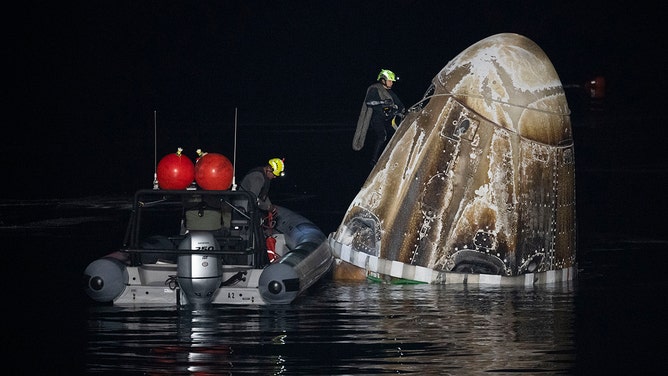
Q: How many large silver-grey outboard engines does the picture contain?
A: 1